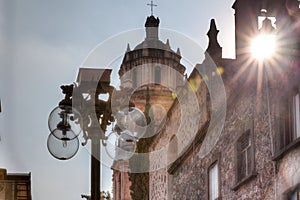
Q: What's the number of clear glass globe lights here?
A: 4